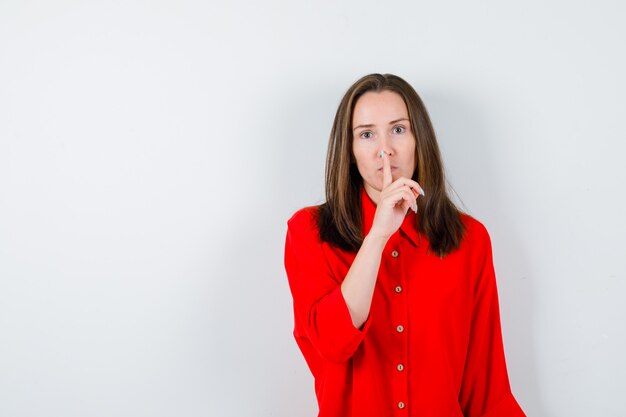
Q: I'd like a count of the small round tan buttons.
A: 5